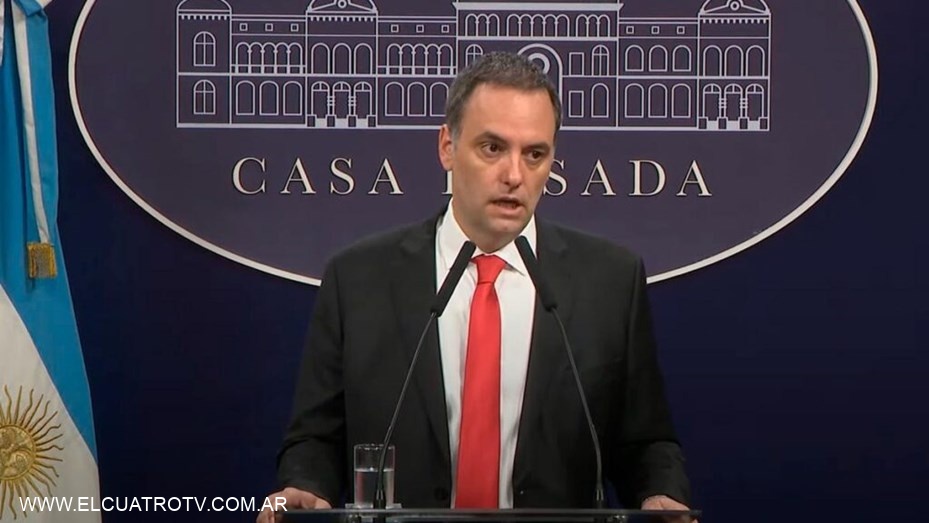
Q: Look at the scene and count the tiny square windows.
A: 9